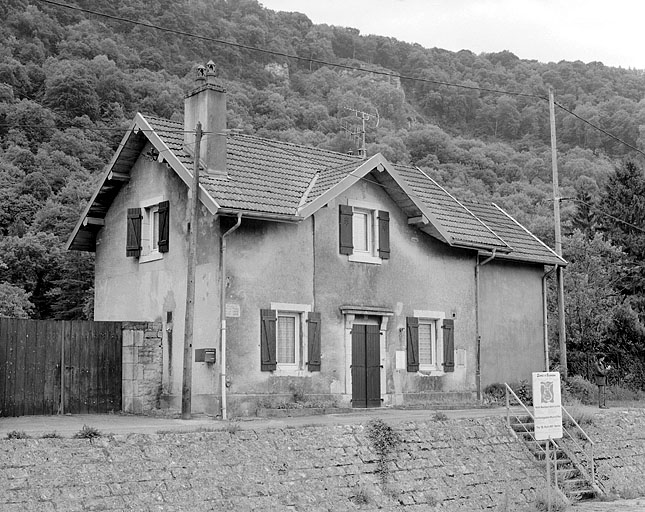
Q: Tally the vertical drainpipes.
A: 3